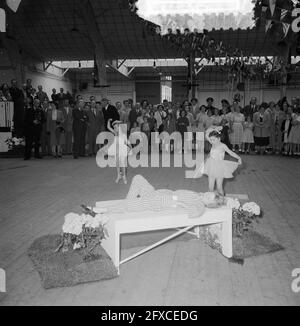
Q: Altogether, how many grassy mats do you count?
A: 2